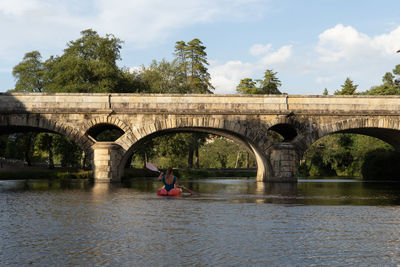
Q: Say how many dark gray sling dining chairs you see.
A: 0